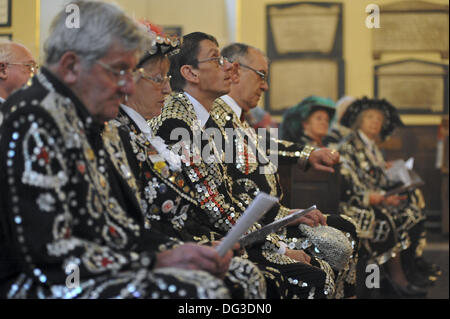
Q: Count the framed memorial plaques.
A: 4